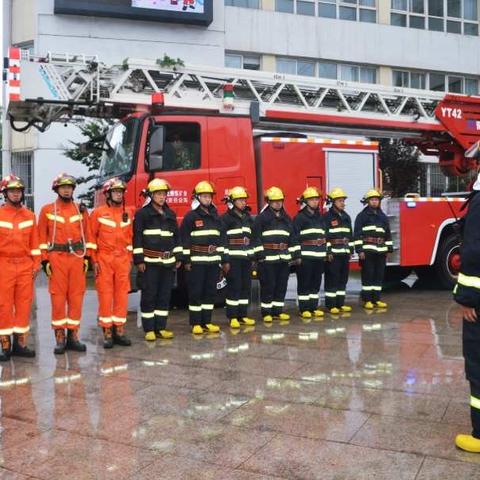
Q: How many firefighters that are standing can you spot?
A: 11